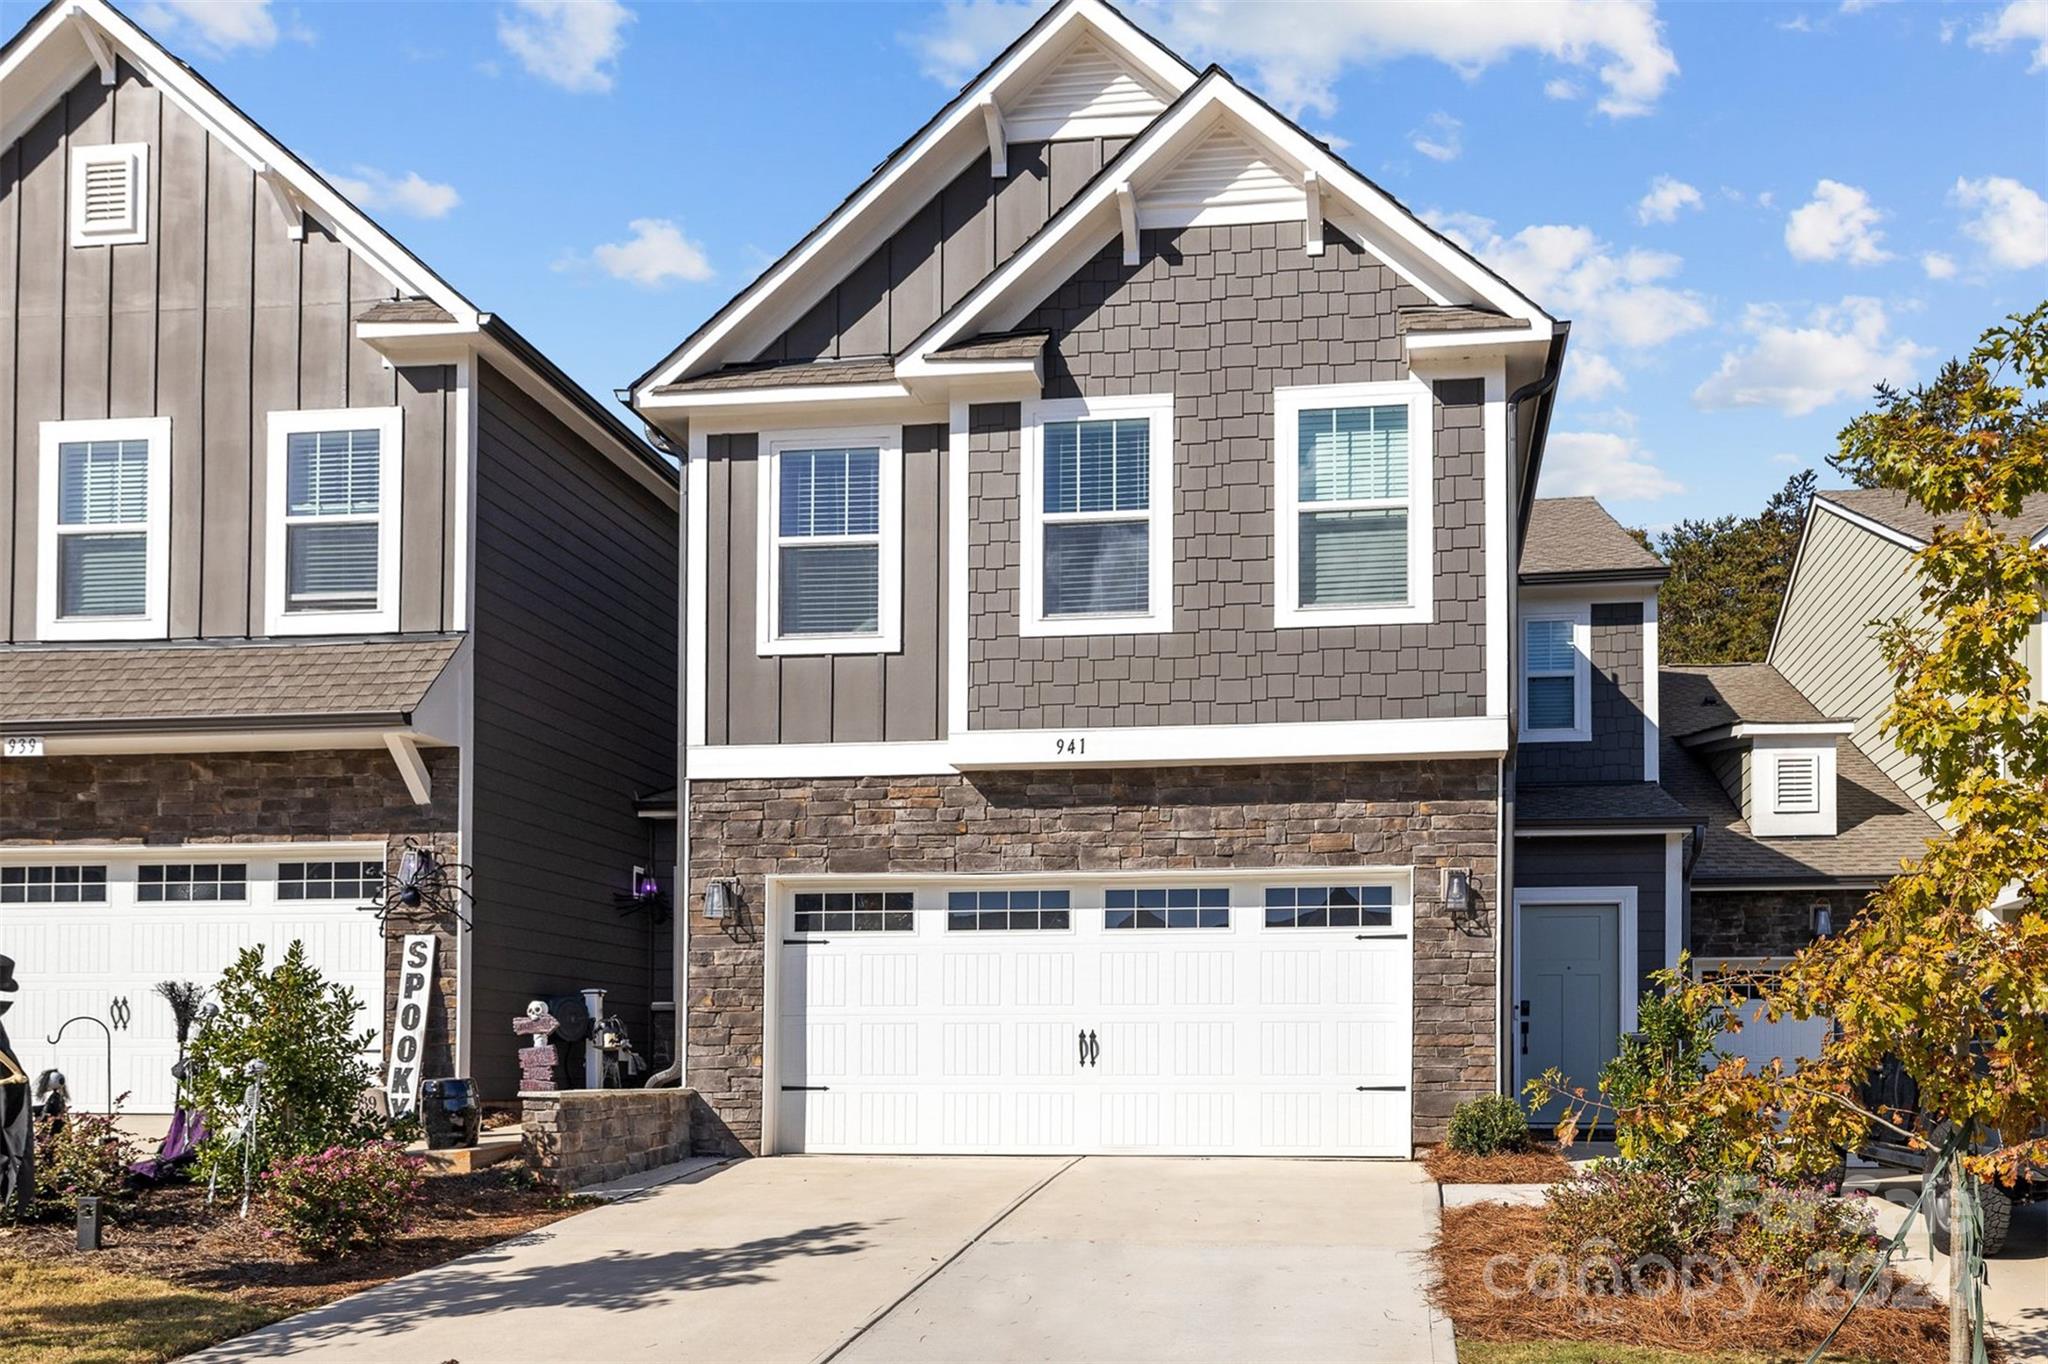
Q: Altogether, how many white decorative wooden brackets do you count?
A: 6